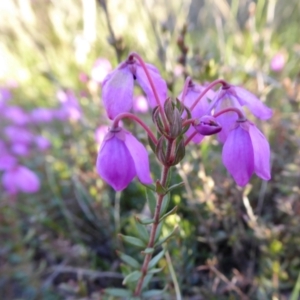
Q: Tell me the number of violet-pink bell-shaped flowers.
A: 5